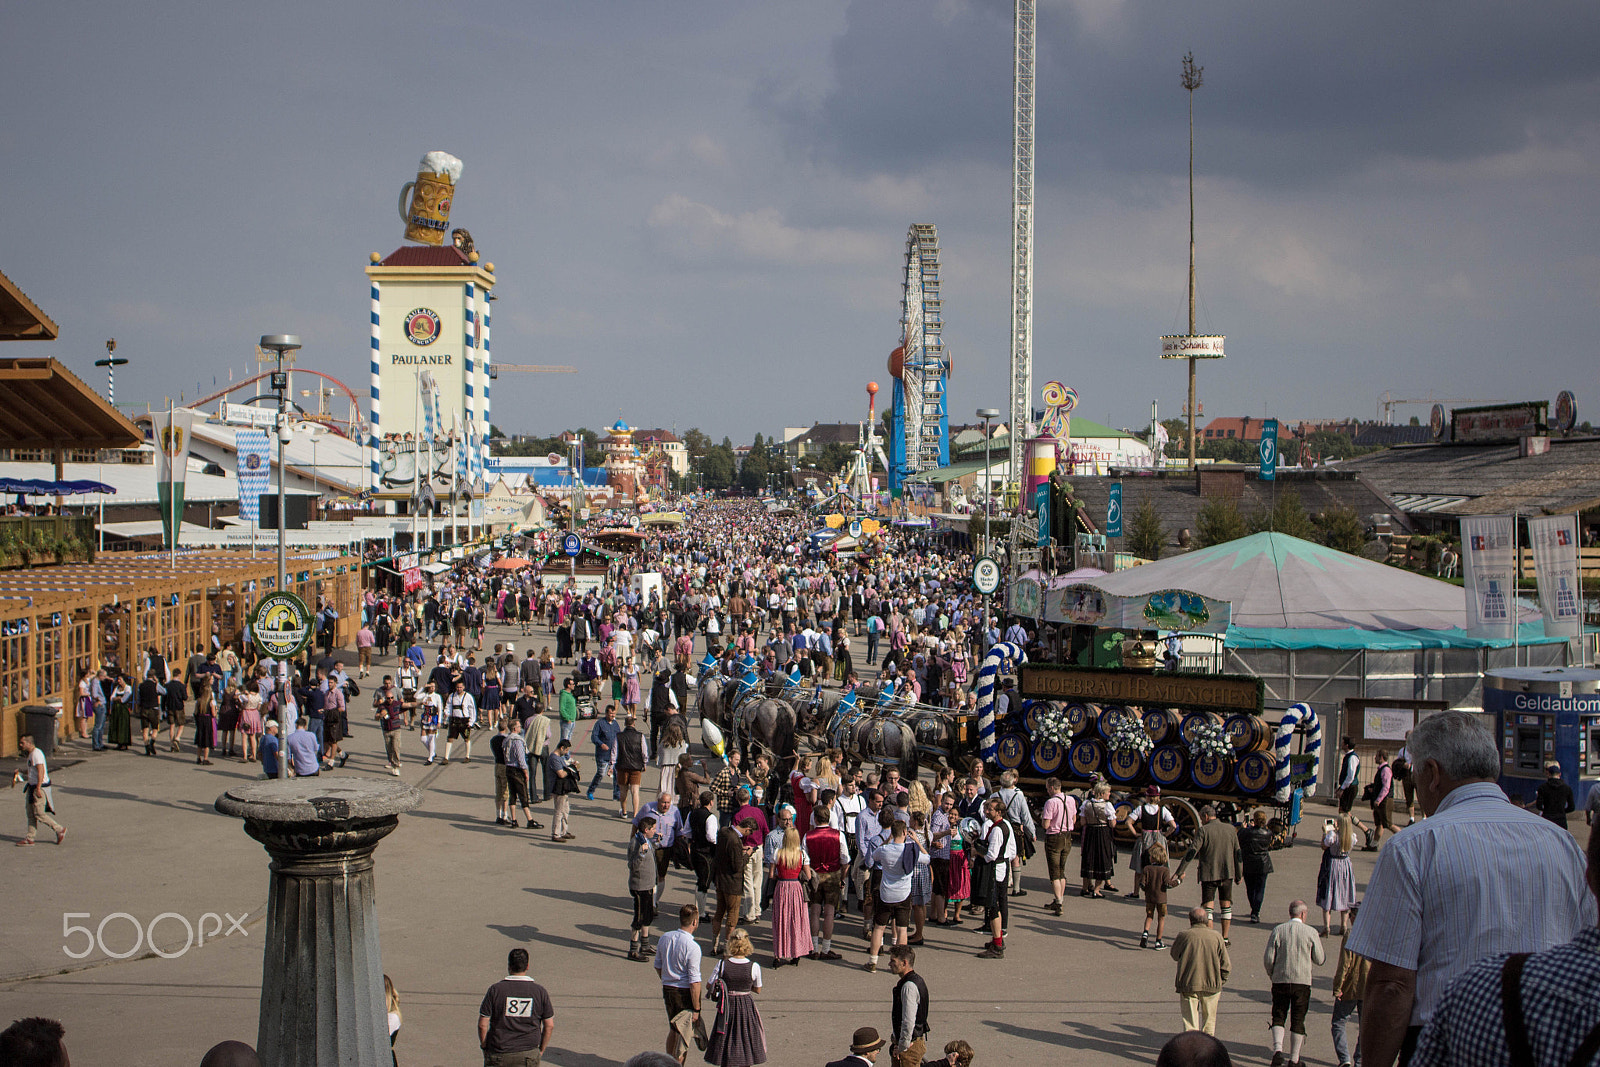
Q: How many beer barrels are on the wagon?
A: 13